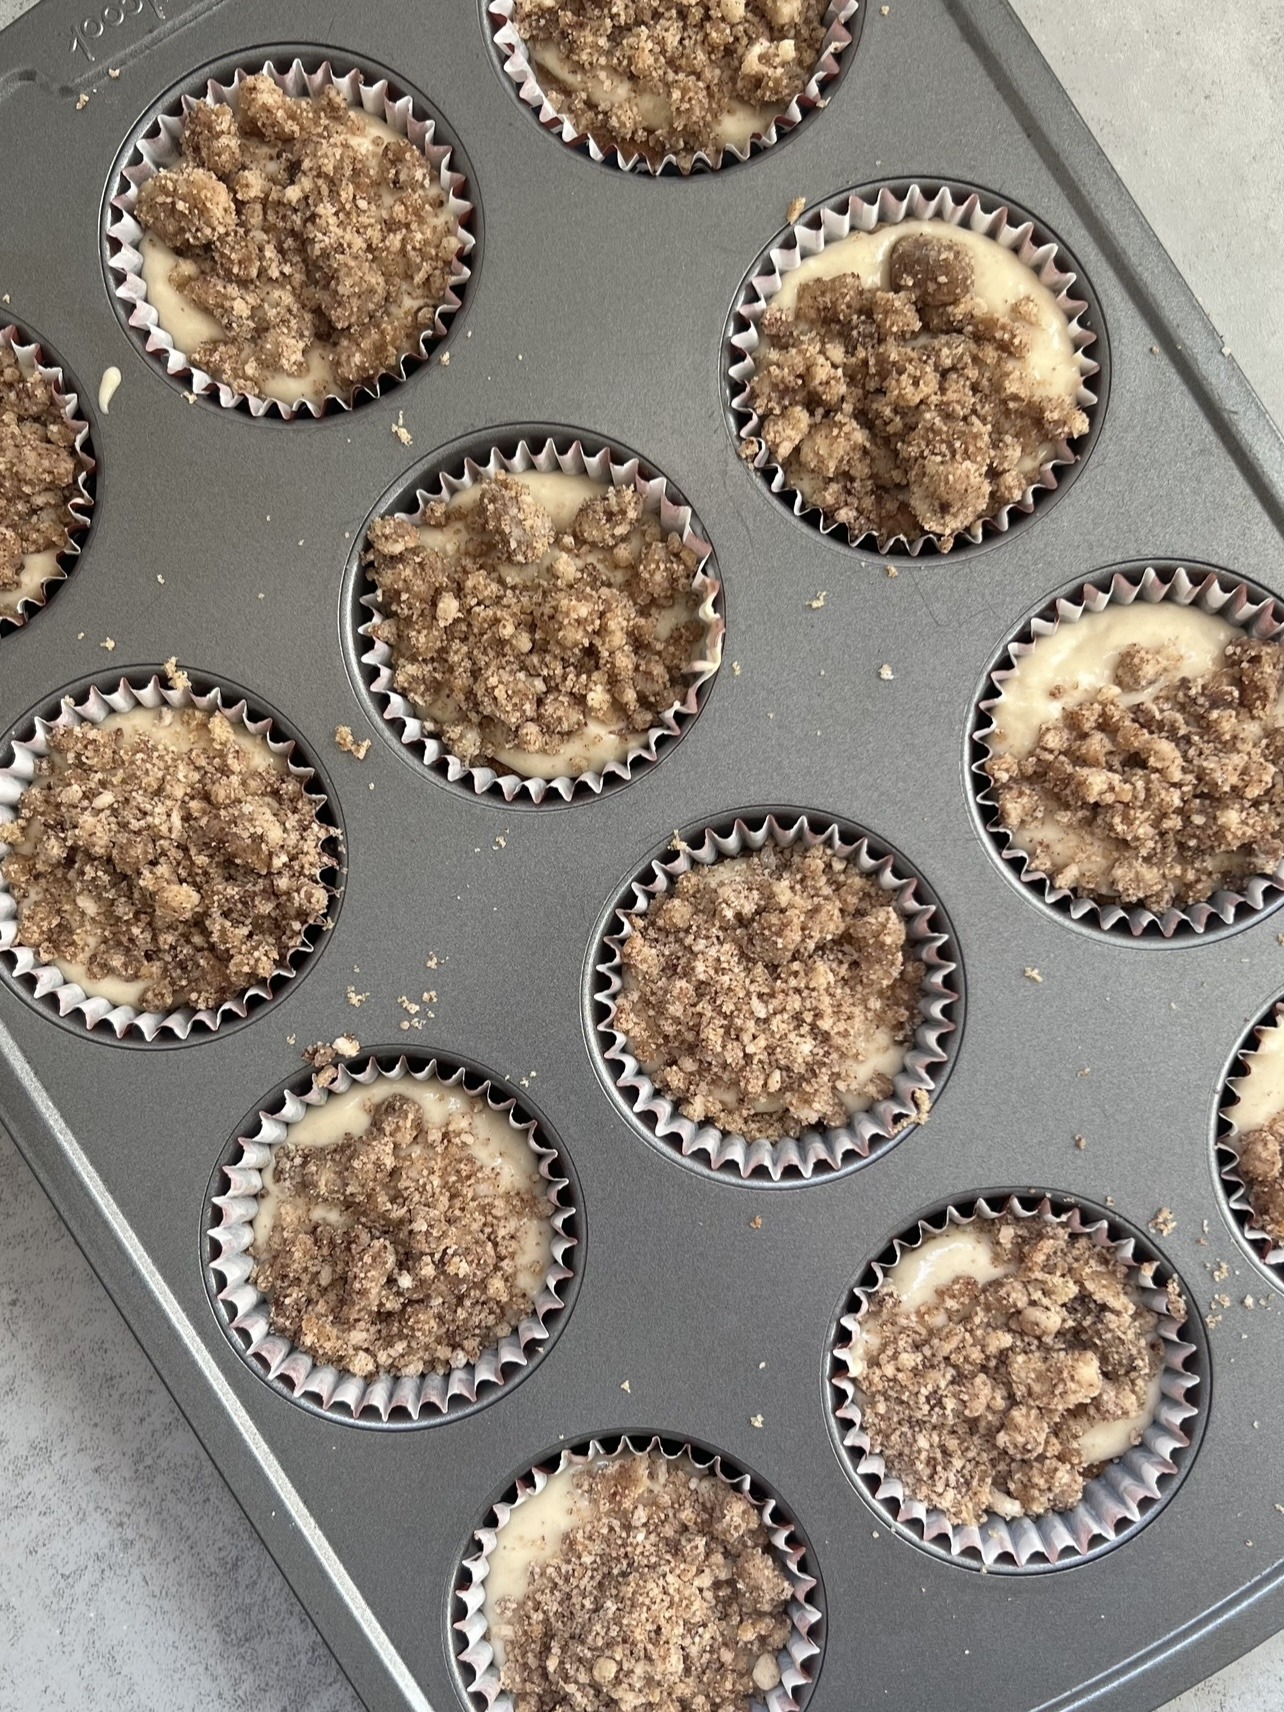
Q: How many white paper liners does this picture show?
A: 12